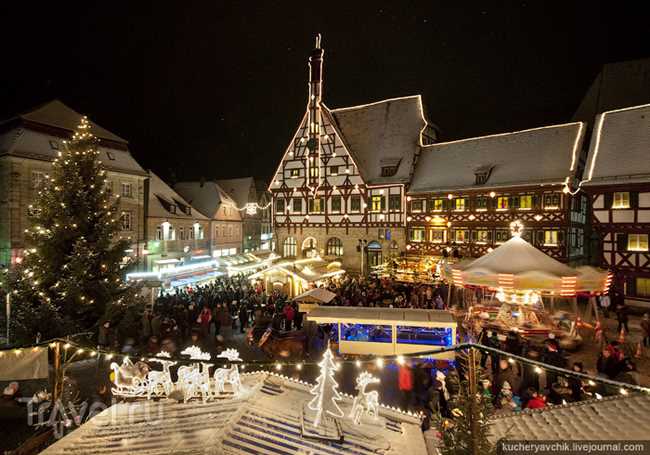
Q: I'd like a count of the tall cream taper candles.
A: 0